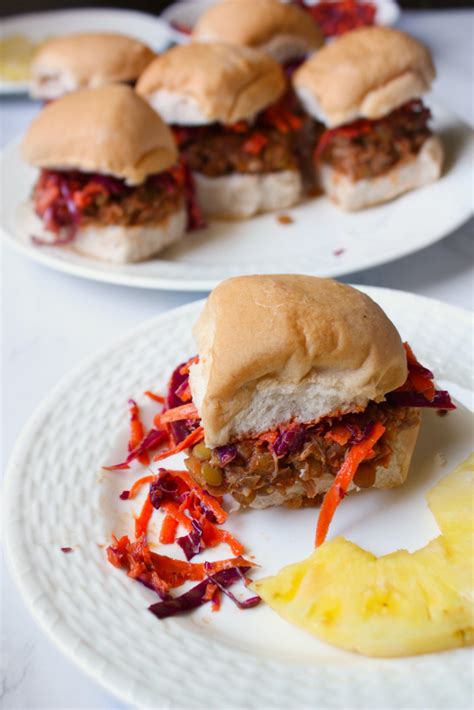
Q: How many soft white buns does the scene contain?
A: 6